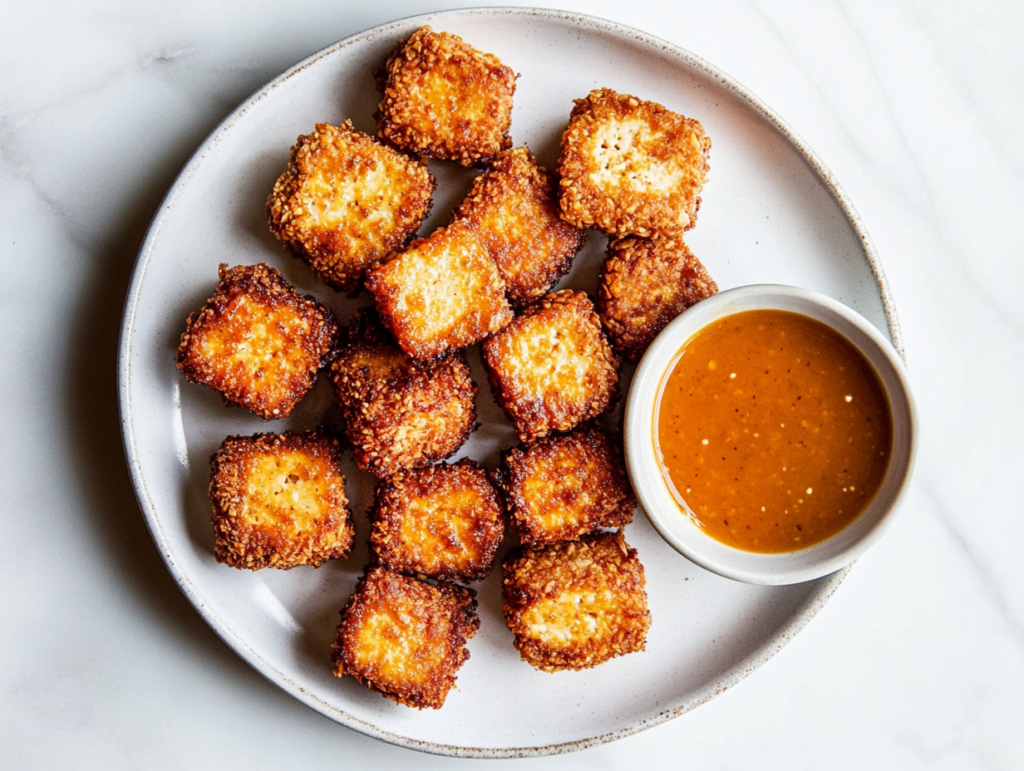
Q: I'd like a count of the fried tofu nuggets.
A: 14